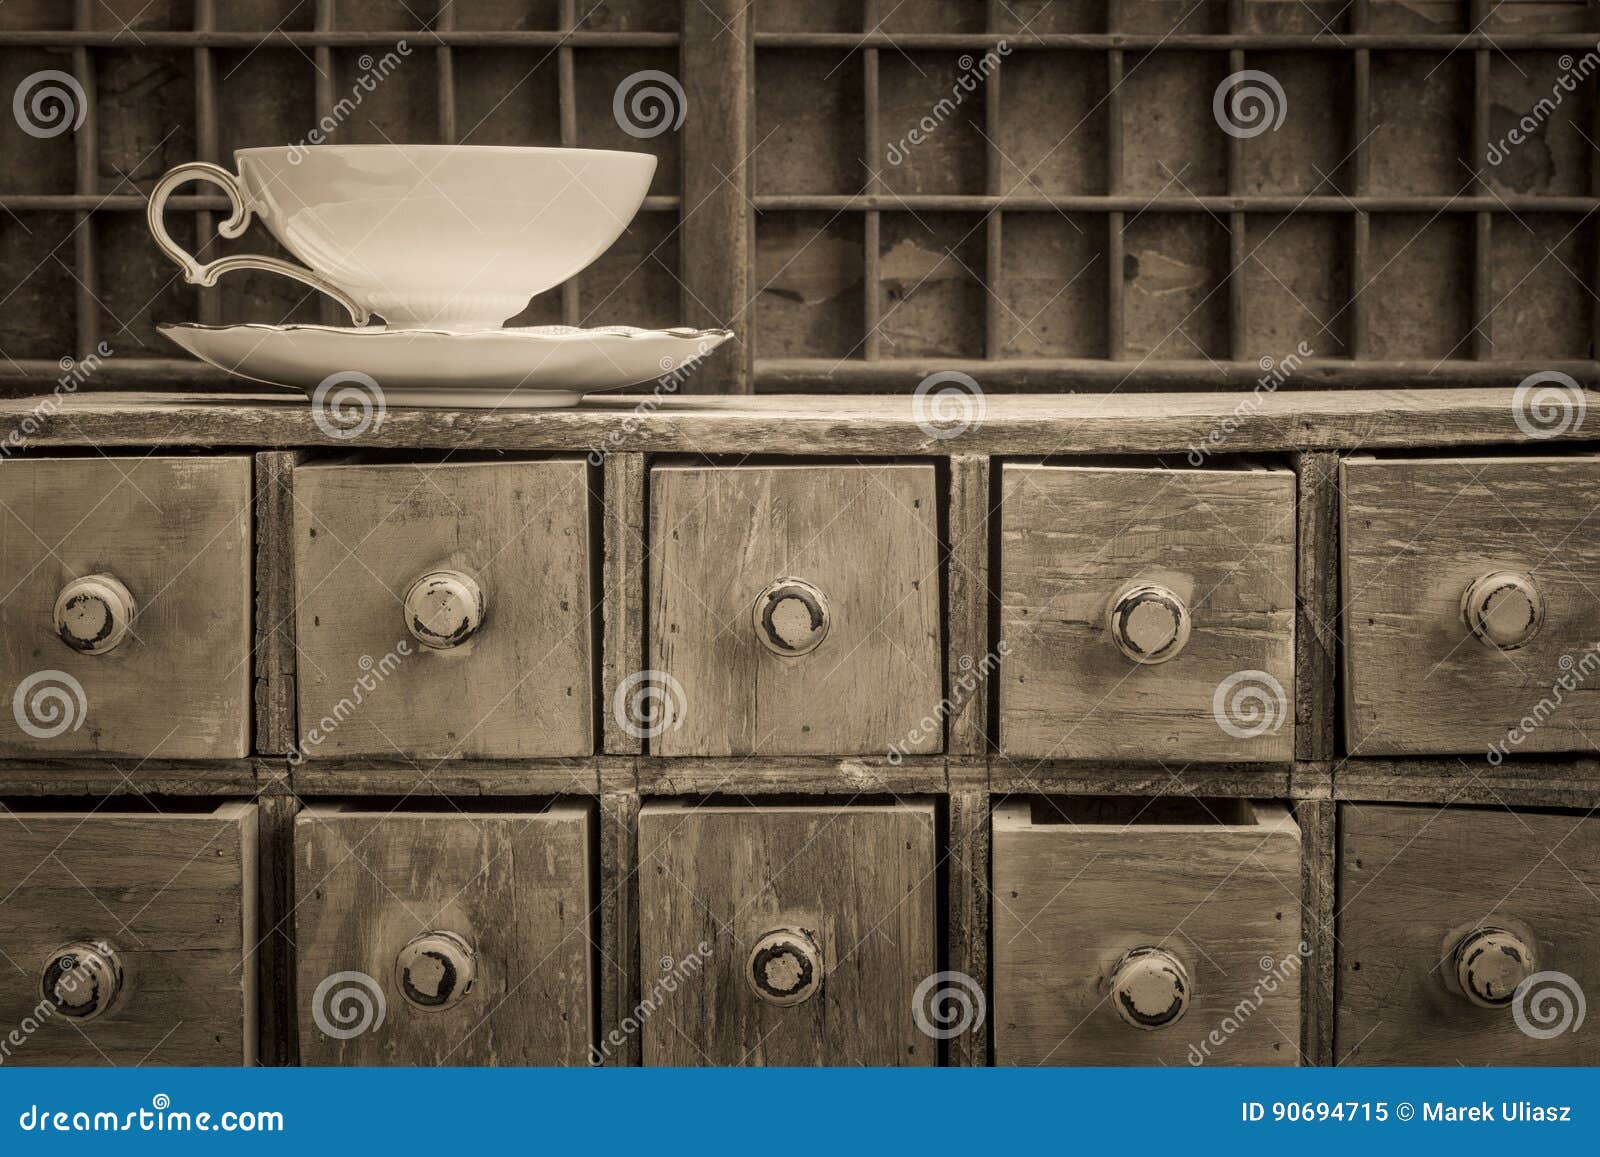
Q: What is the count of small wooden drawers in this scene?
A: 10